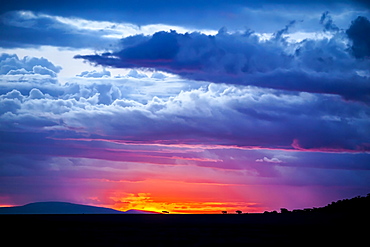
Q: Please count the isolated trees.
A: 3